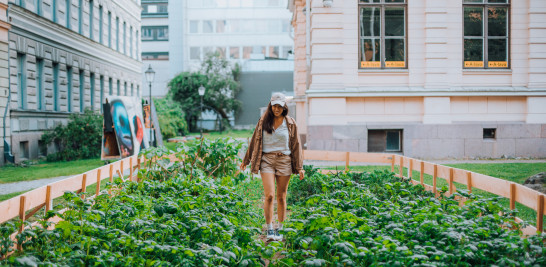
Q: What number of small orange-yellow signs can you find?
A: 4